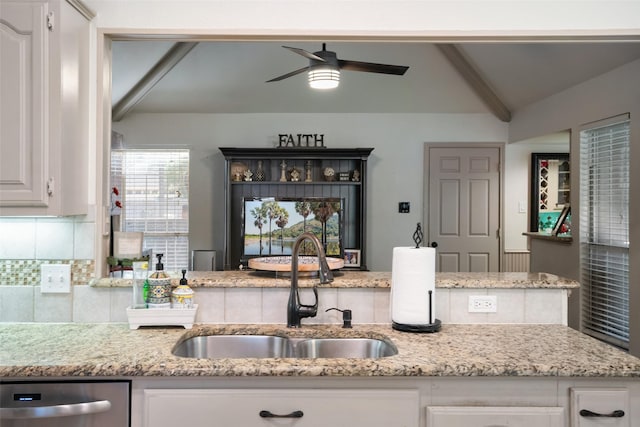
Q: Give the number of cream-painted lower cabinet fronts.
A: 3